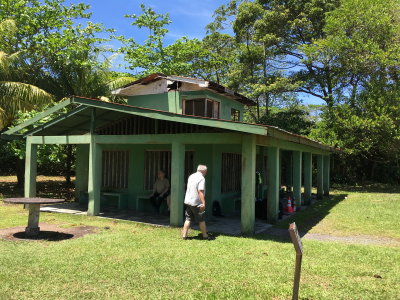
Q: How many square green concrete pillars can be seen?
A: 9